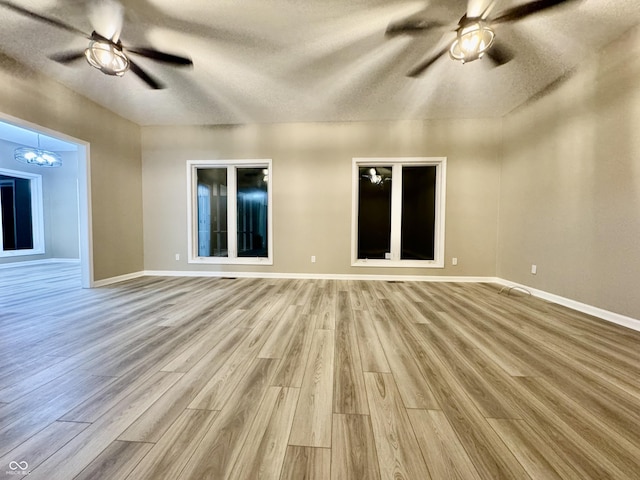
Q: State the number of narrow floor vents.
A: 2